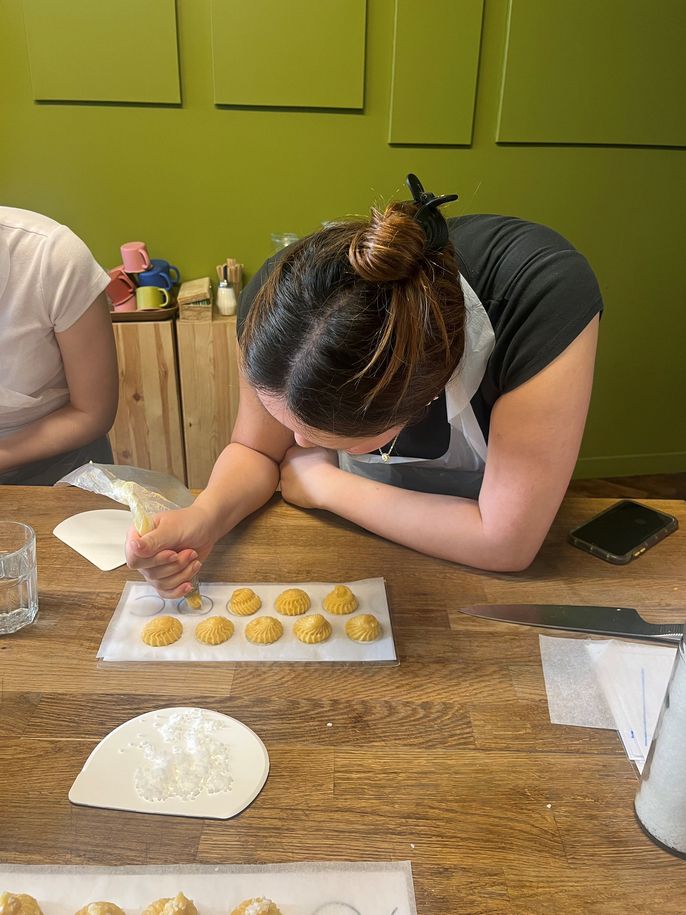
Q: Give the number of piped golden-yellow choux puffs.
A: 12